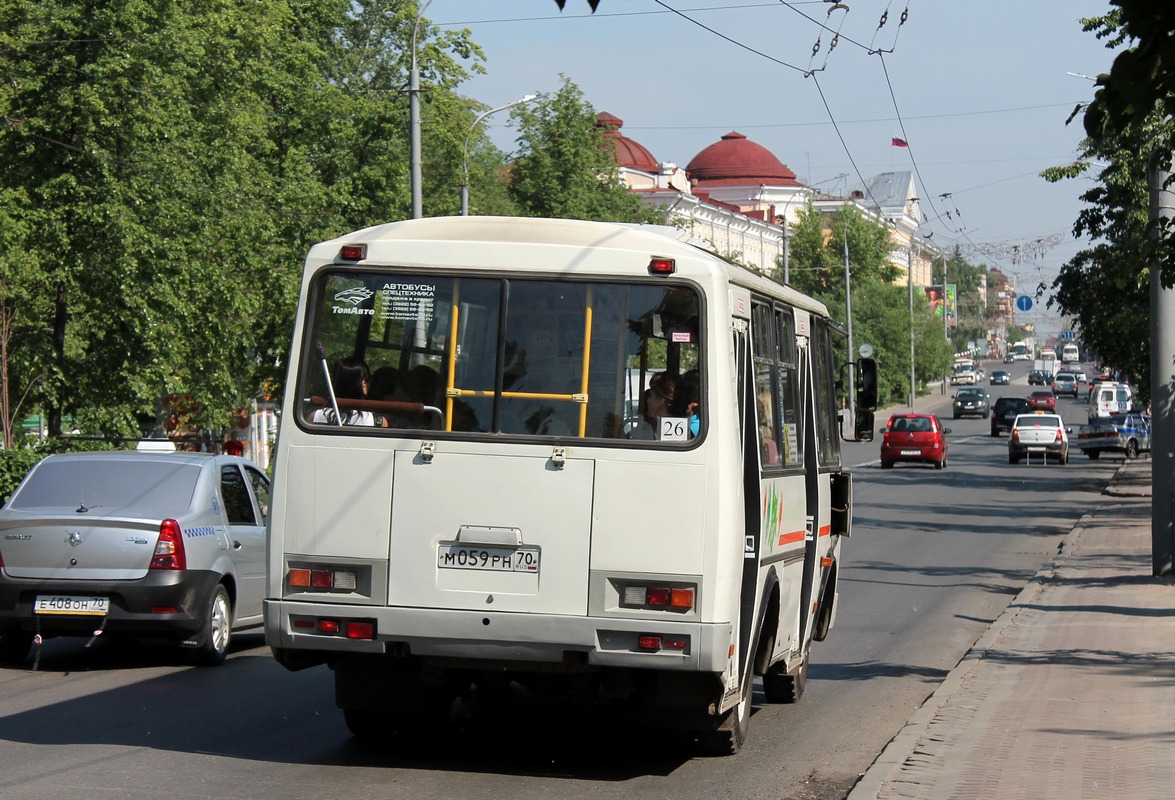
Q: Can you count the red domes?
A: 2